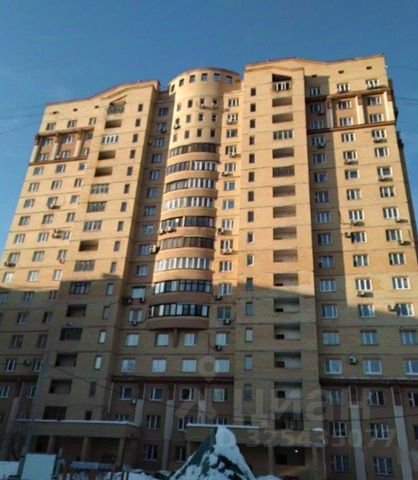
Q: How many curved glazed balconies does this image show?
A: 9